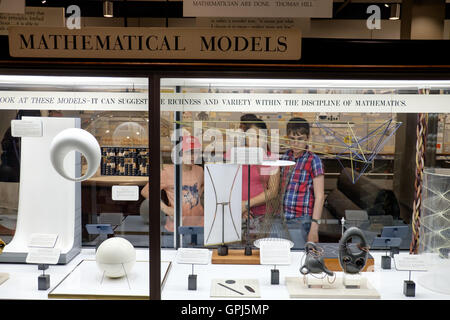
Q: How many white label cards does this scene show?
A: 8